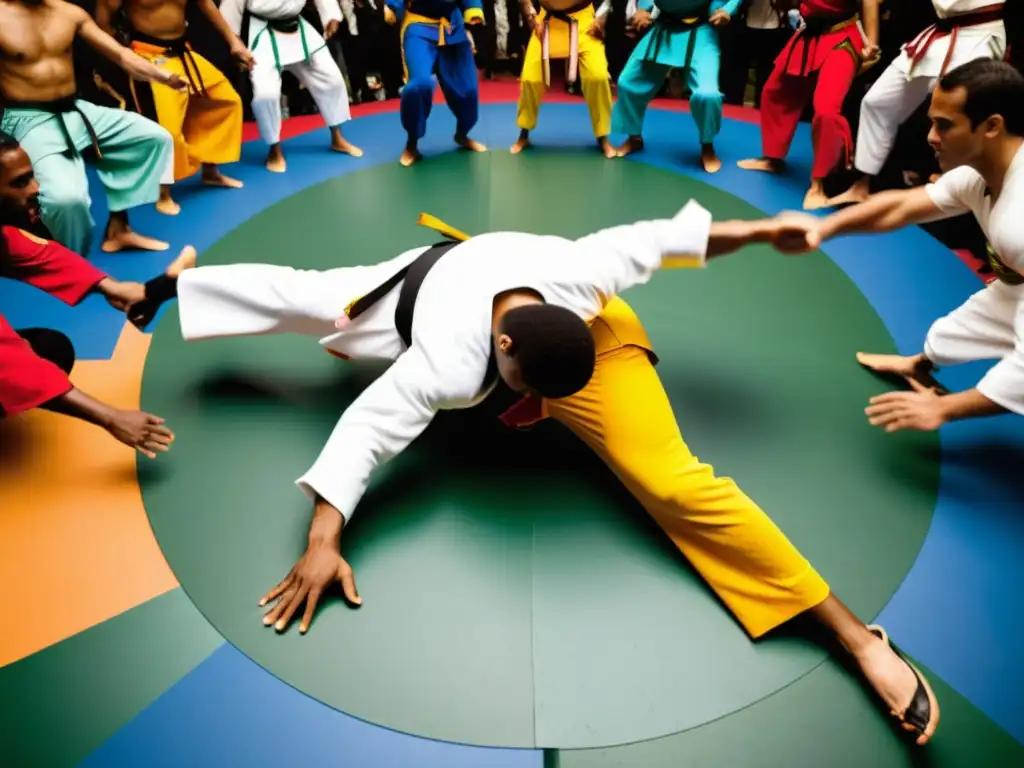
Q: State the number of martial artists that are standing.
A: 8